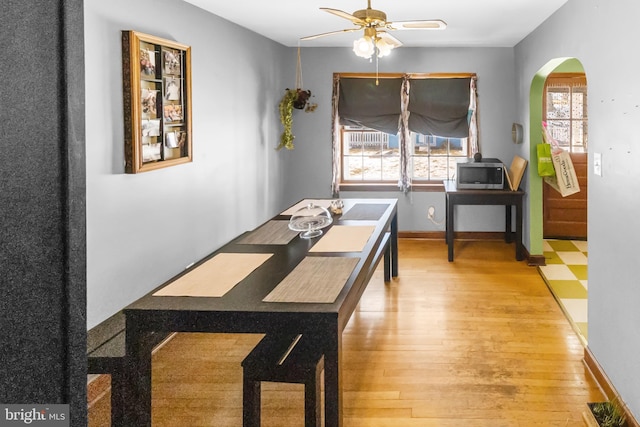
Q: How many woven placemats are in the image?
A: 6